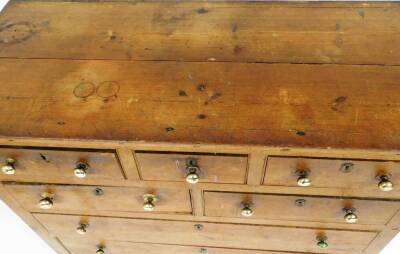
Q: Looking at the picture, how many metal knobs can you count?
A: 12